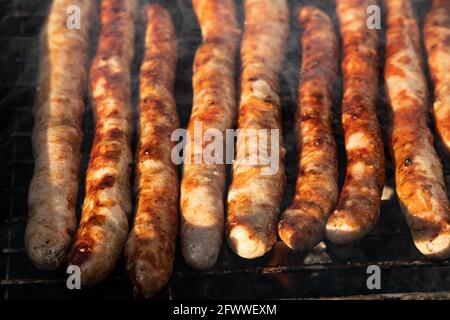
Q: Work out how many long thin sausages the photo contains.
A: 9